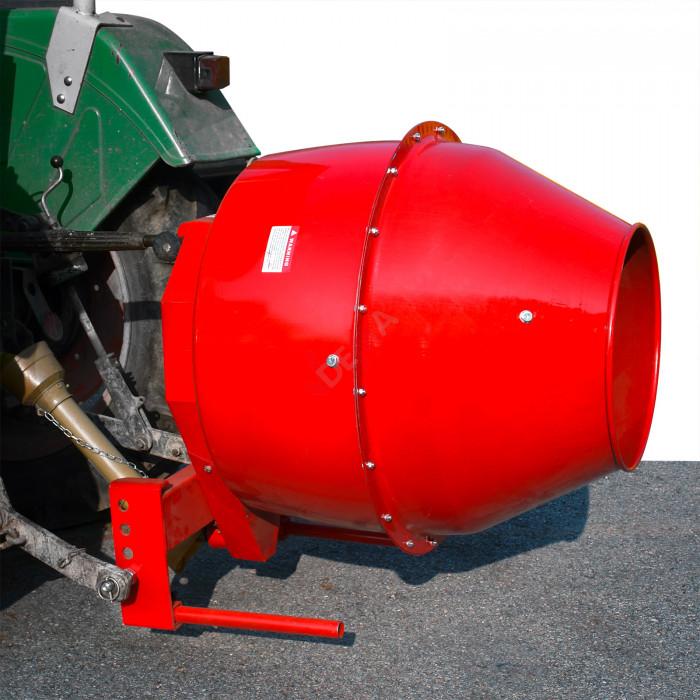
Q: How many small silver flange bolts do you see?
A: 10